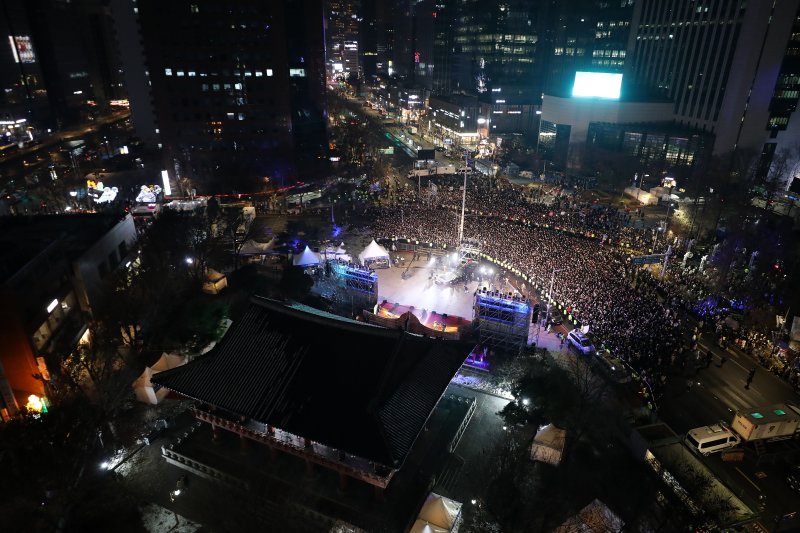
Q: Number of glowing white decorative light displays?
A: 2